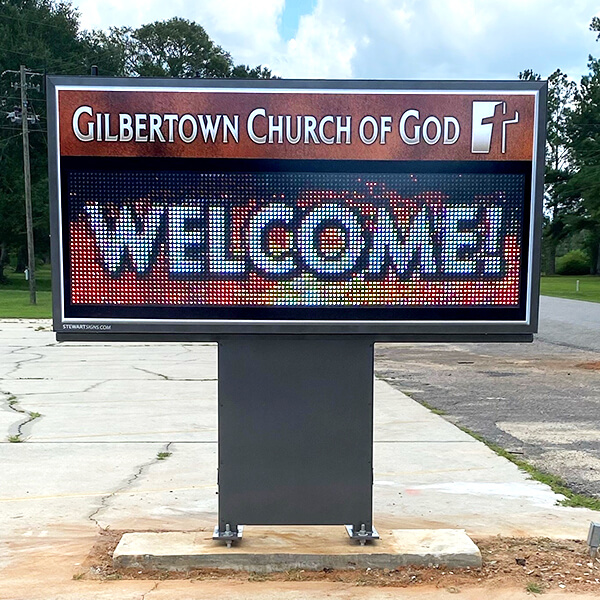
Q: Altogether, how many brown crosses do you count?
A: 1